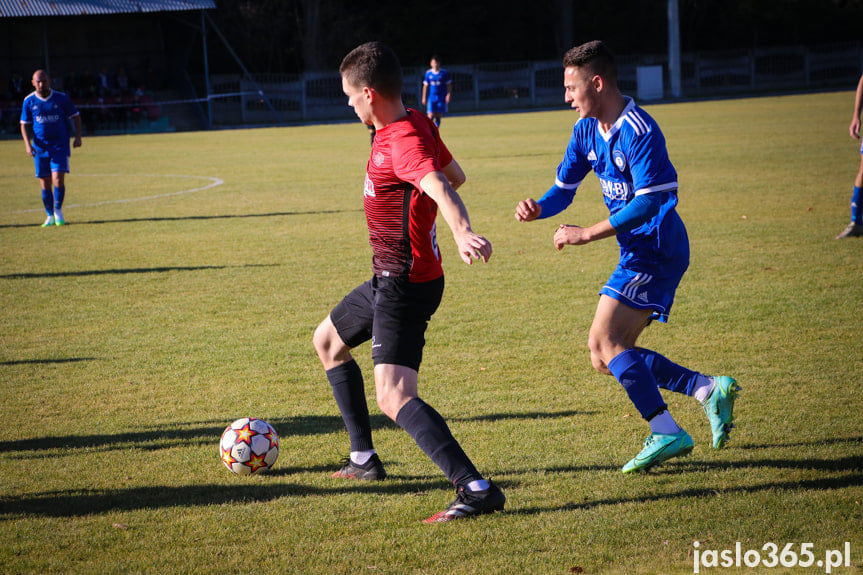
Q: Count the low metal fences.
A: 1